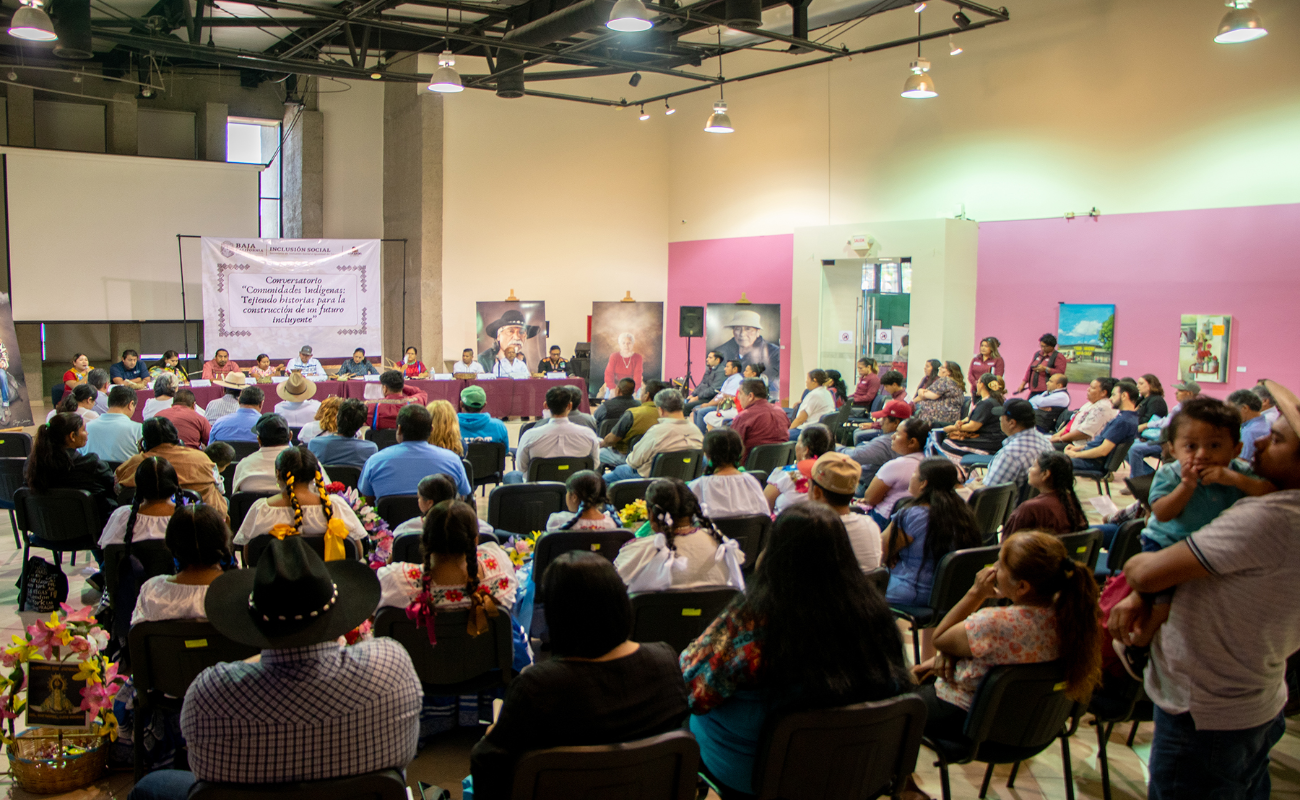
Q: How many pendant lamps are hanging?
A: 6